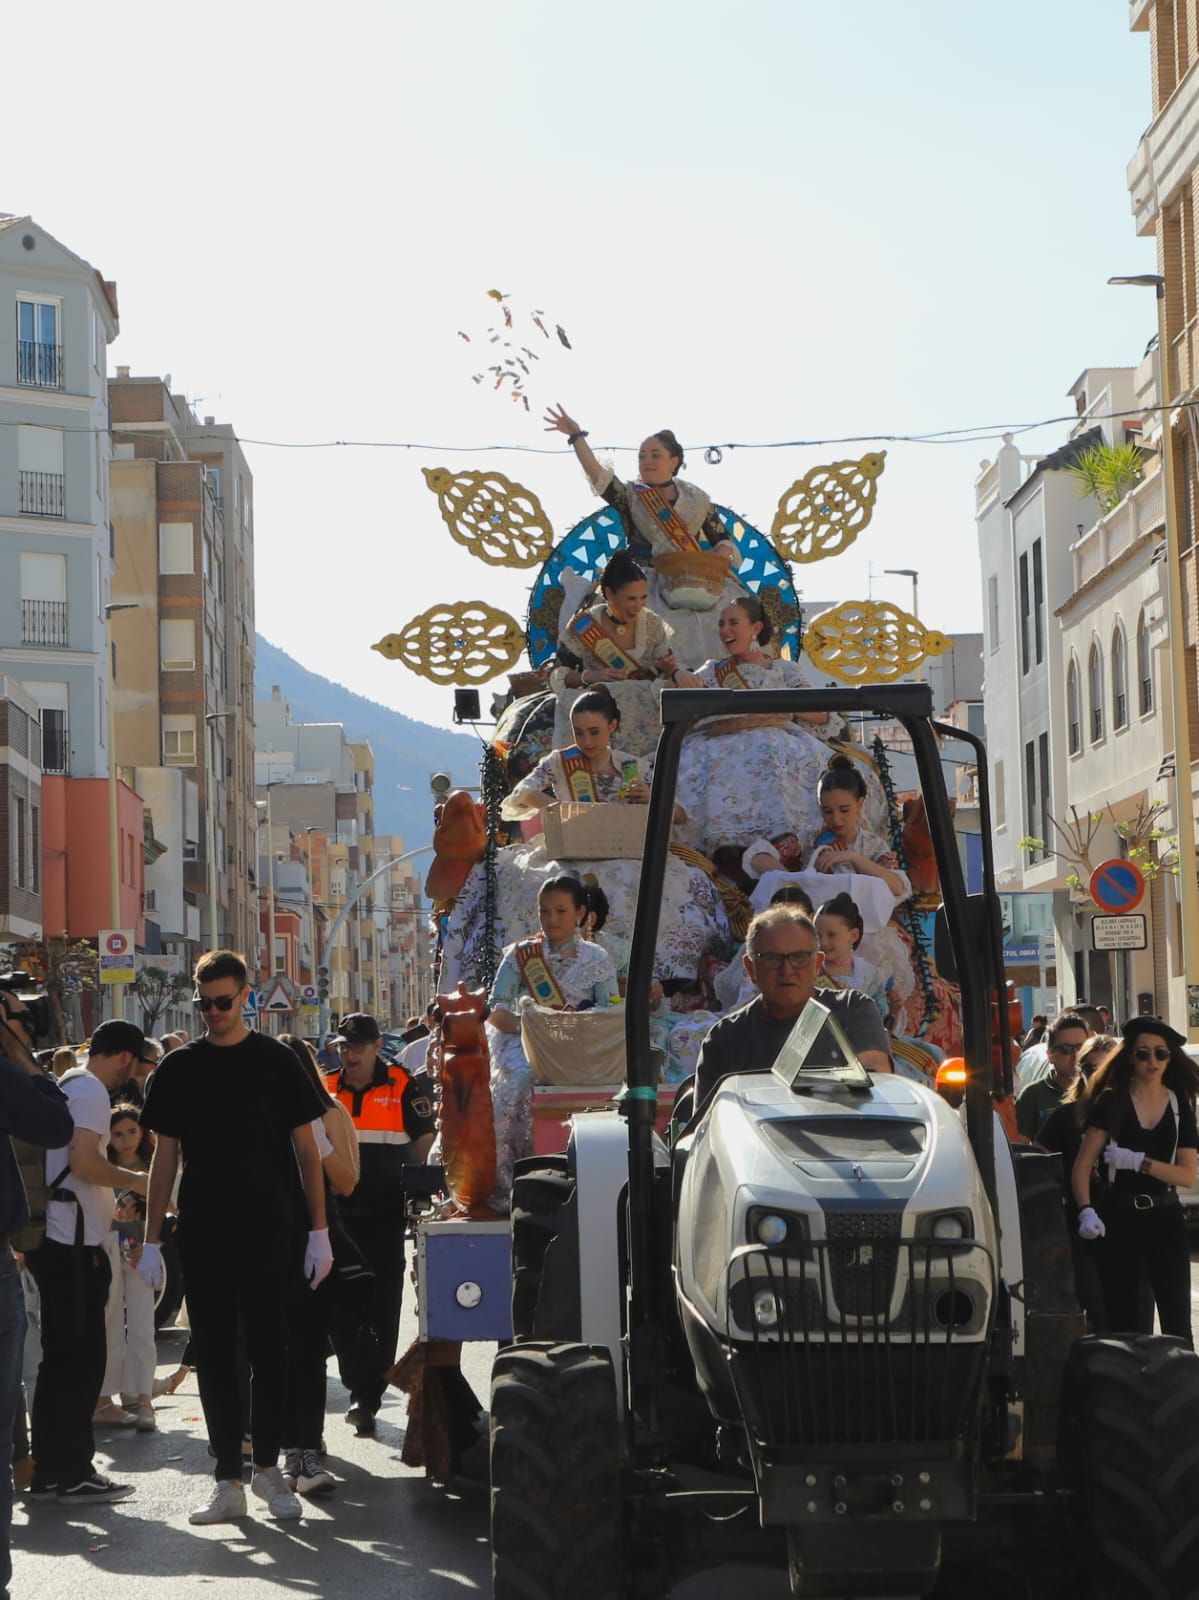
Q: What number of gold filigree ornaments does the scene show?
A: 4